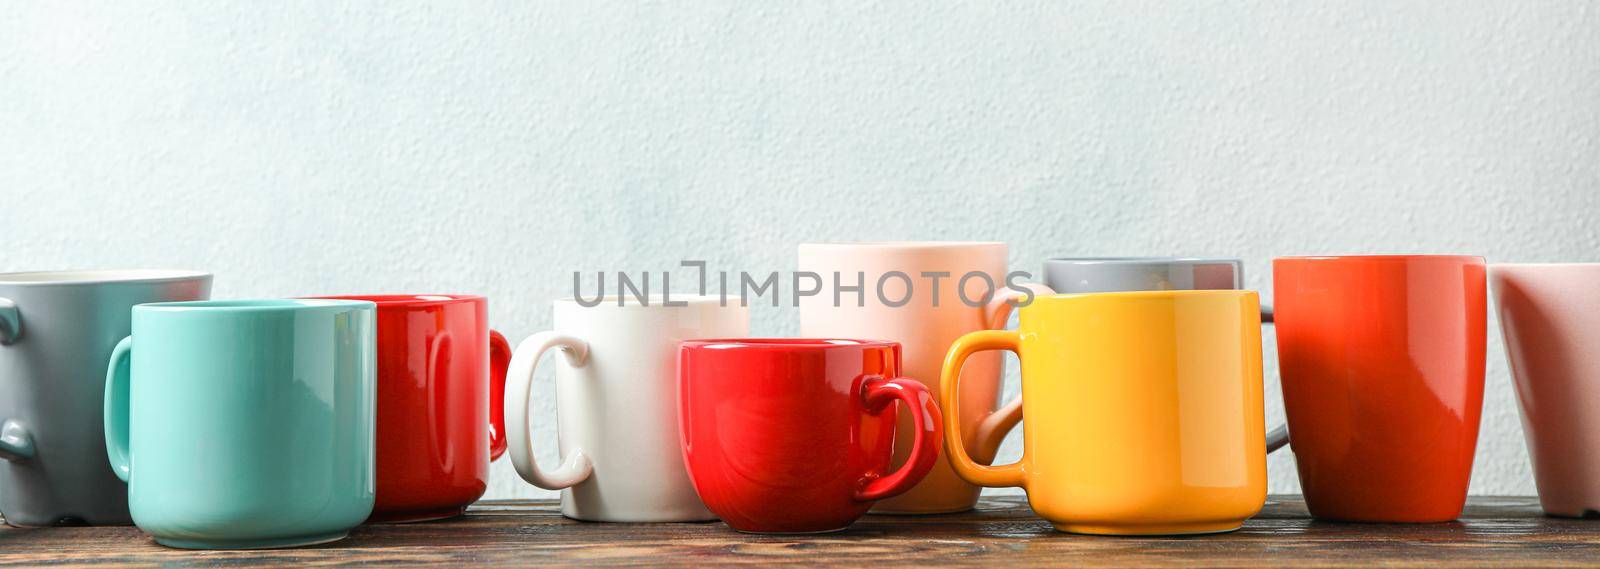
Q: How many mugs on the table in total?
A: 10